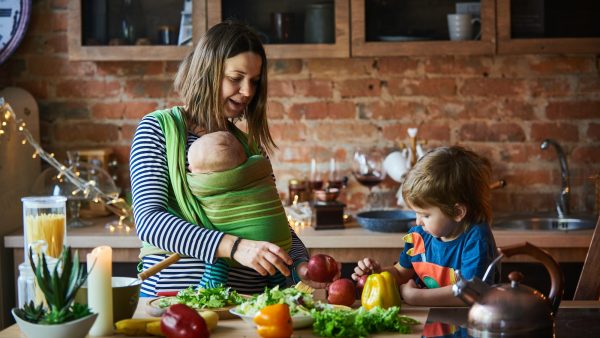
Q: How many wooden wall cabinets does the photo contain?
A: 4